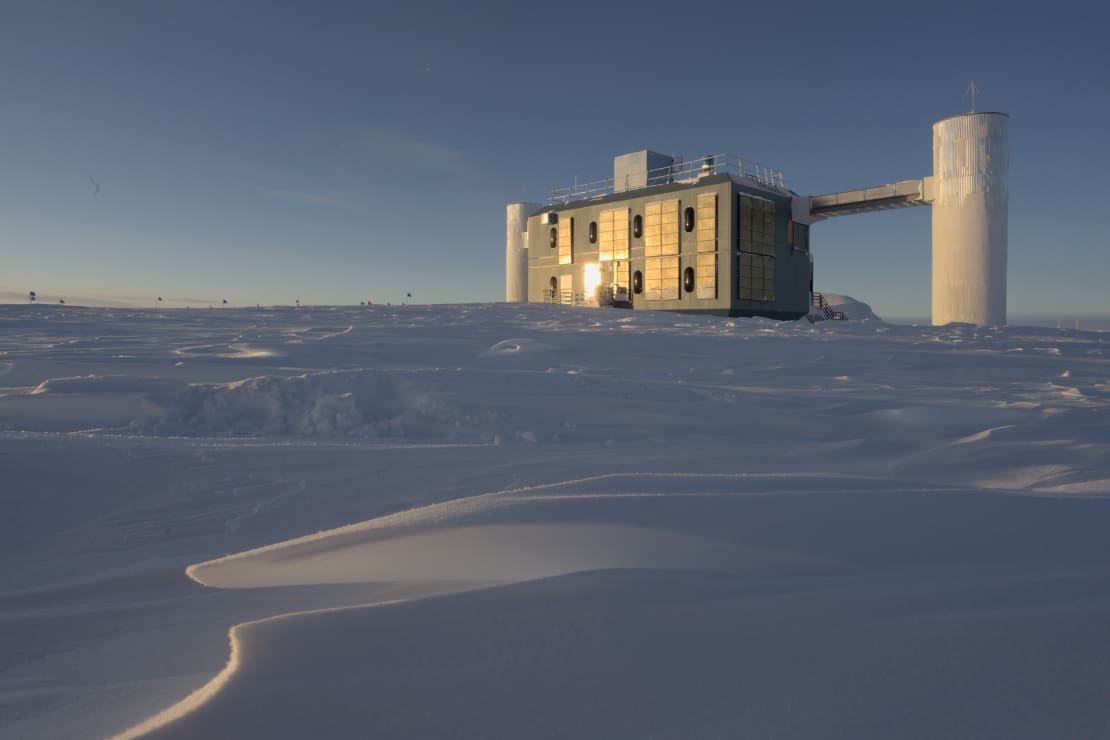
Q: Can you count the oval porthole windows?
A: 7